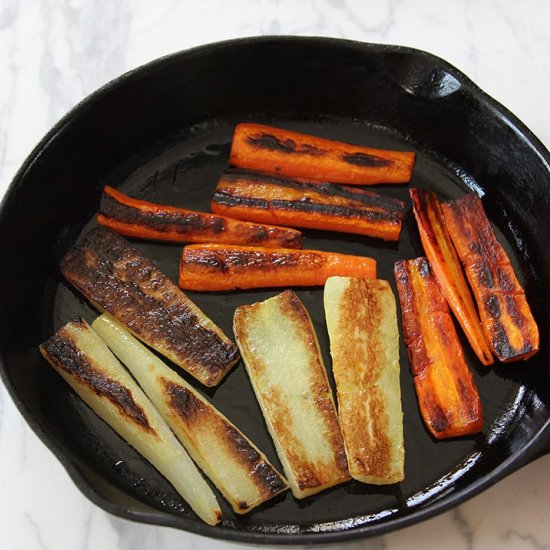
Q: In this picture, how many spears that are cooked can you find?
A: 12